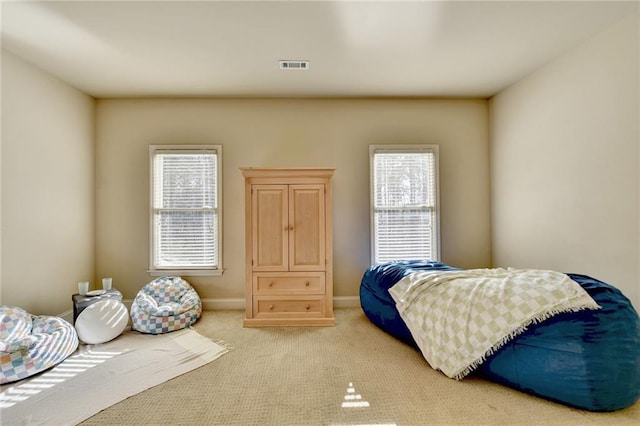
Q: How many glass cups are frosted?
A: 2